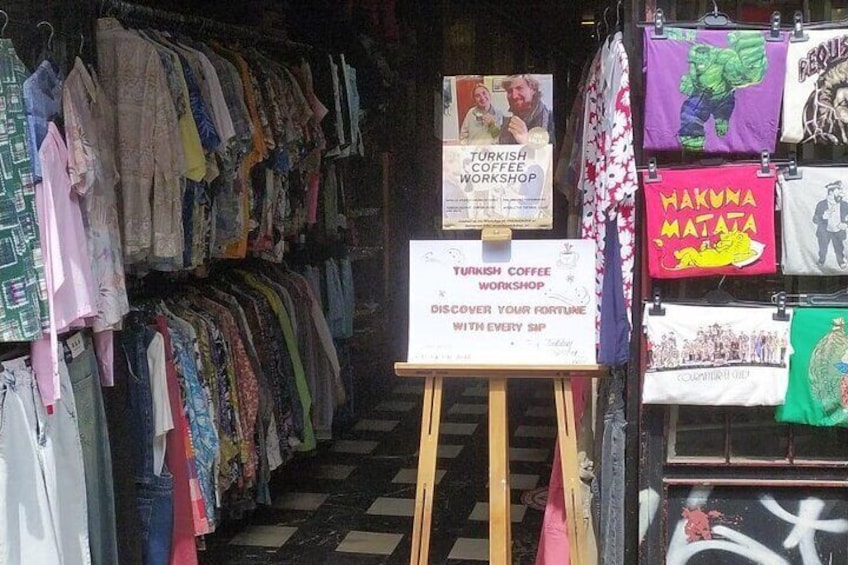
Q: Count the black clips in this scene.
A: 8